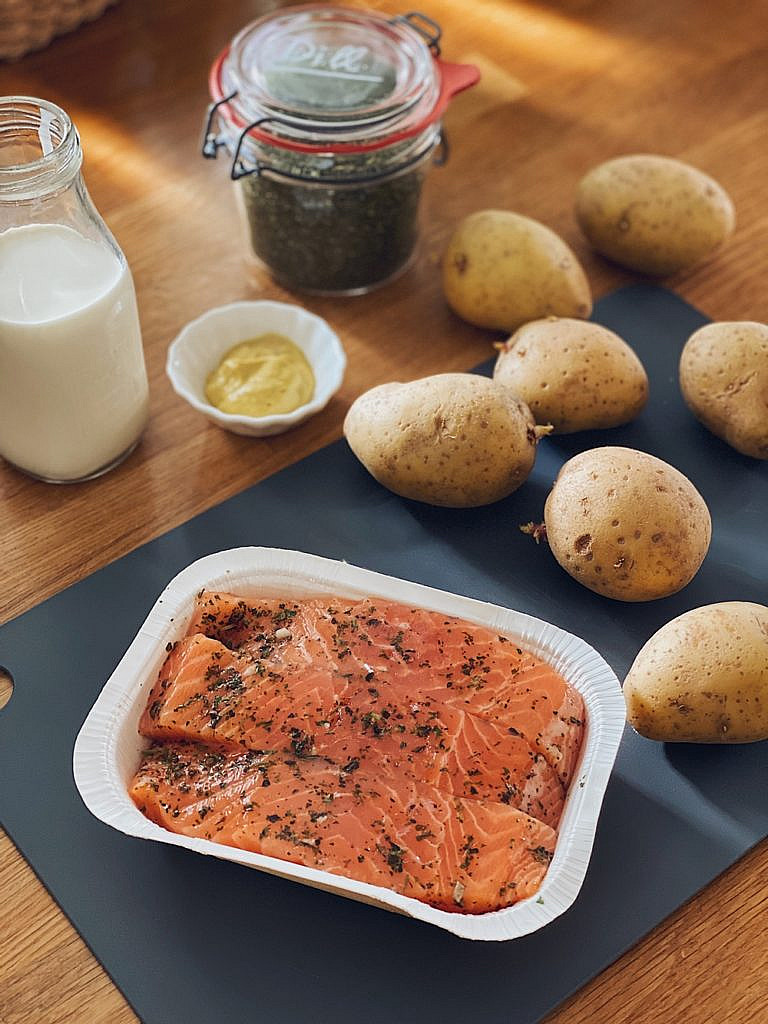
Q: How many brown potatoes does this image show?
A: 7